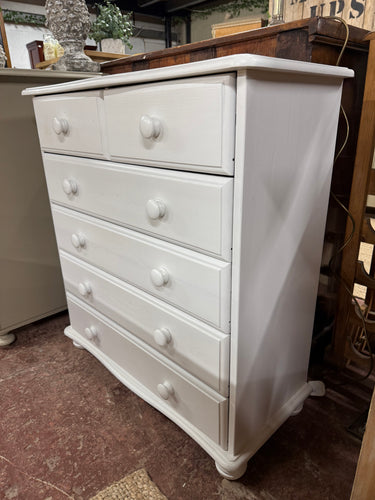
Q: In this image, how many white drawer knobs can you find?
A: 10